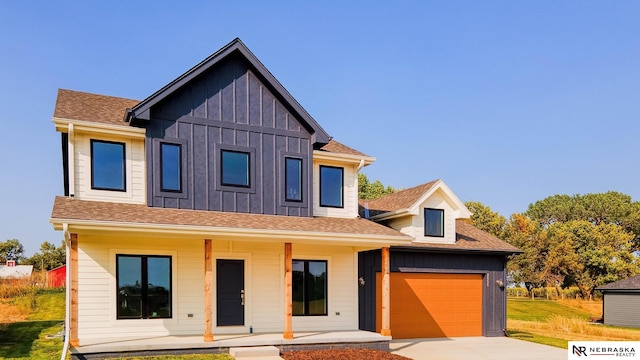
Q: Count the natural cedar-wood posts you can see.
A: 4